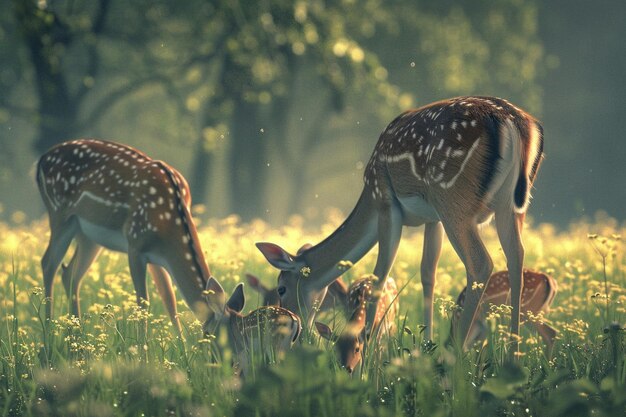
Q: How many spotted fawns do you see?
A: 3